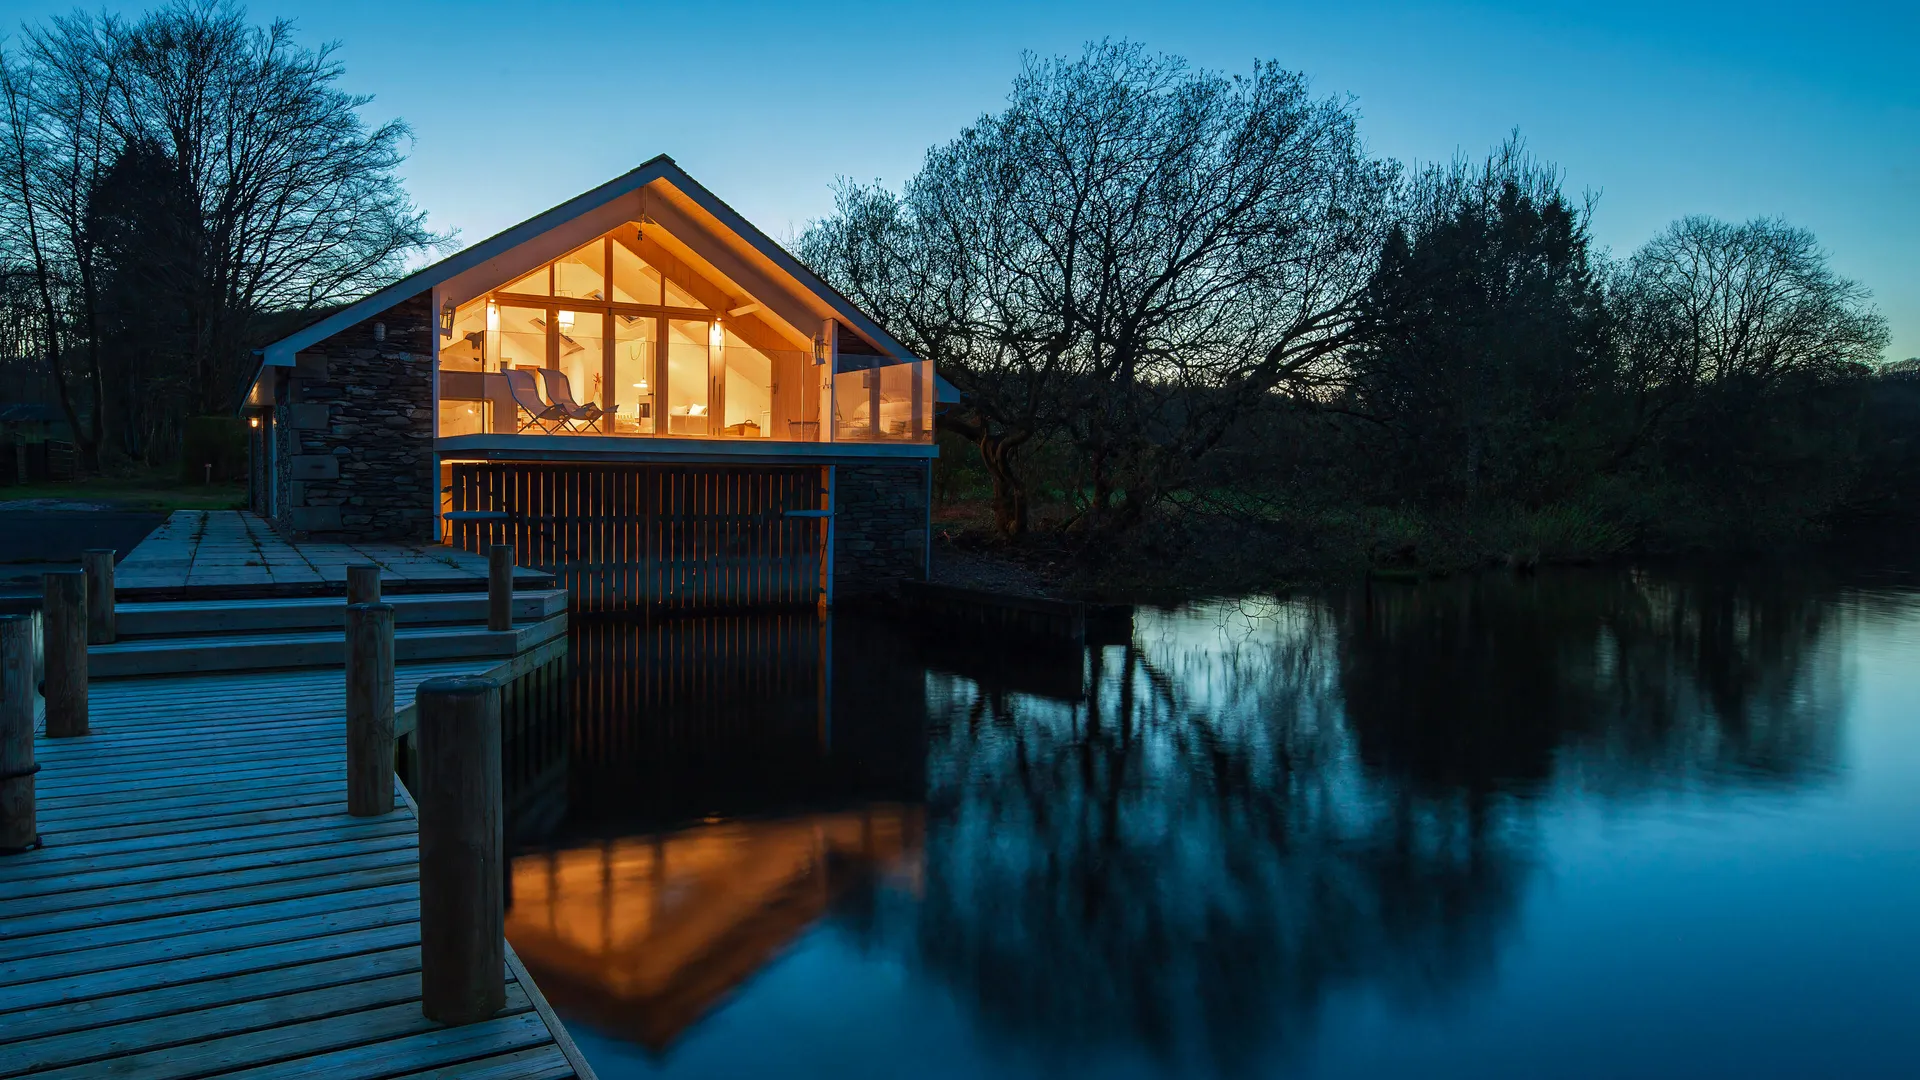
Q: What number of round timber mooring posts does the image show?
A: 7